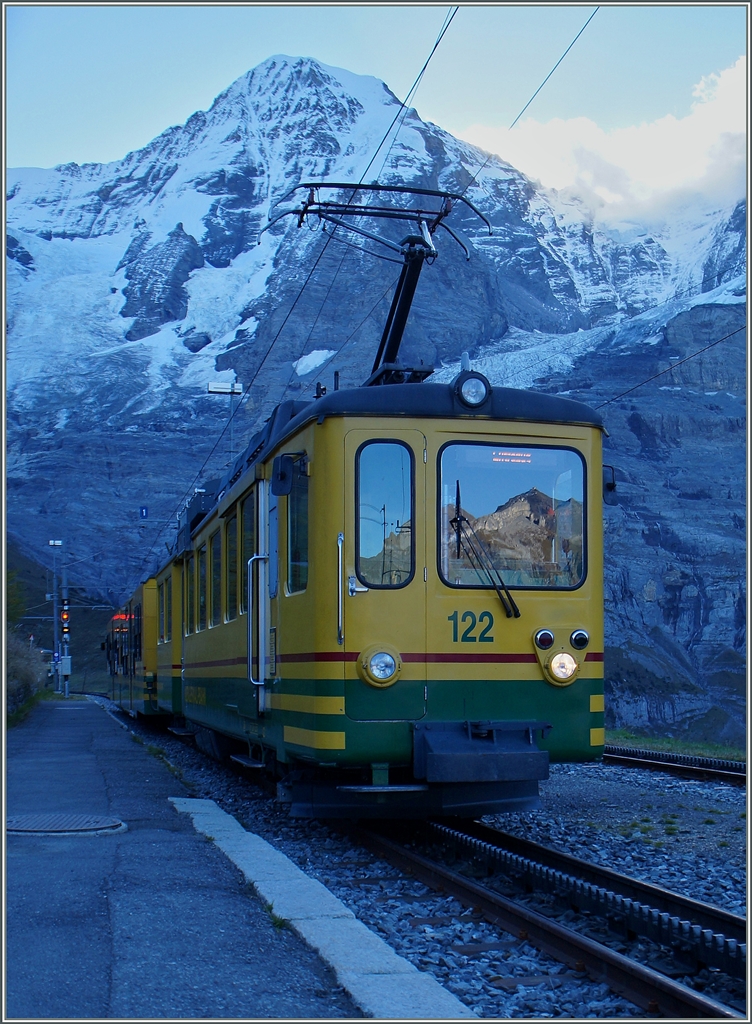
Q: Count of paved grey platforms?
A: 1